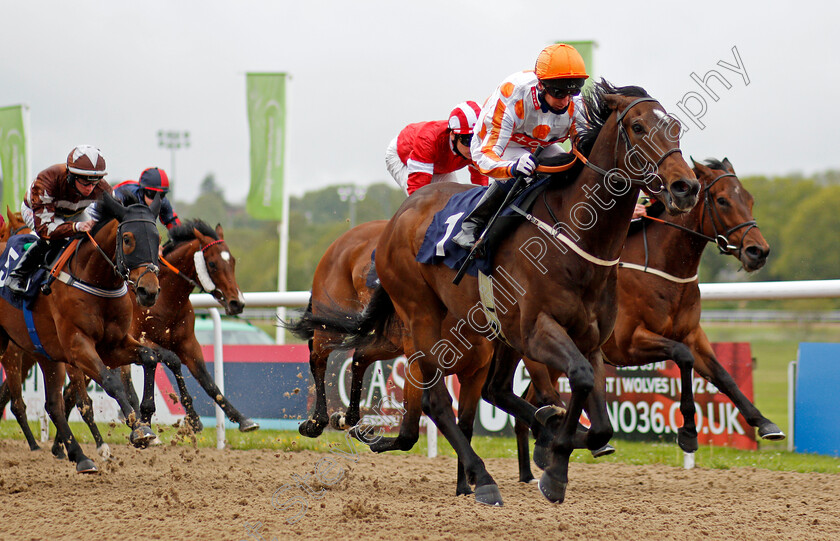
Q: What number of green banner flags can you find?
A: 3